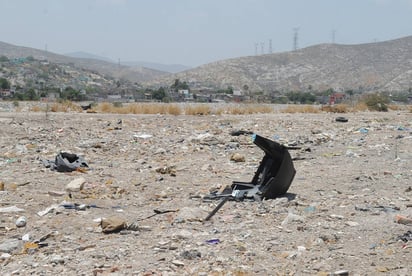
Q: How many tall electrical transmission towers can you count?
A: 5